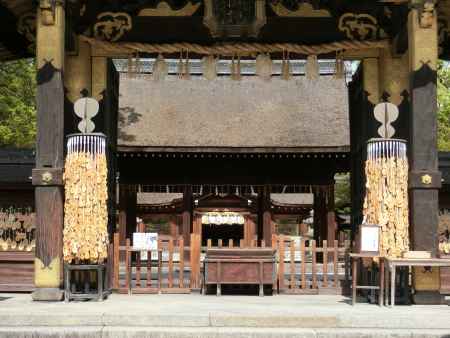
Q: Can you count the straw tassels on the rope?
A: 9